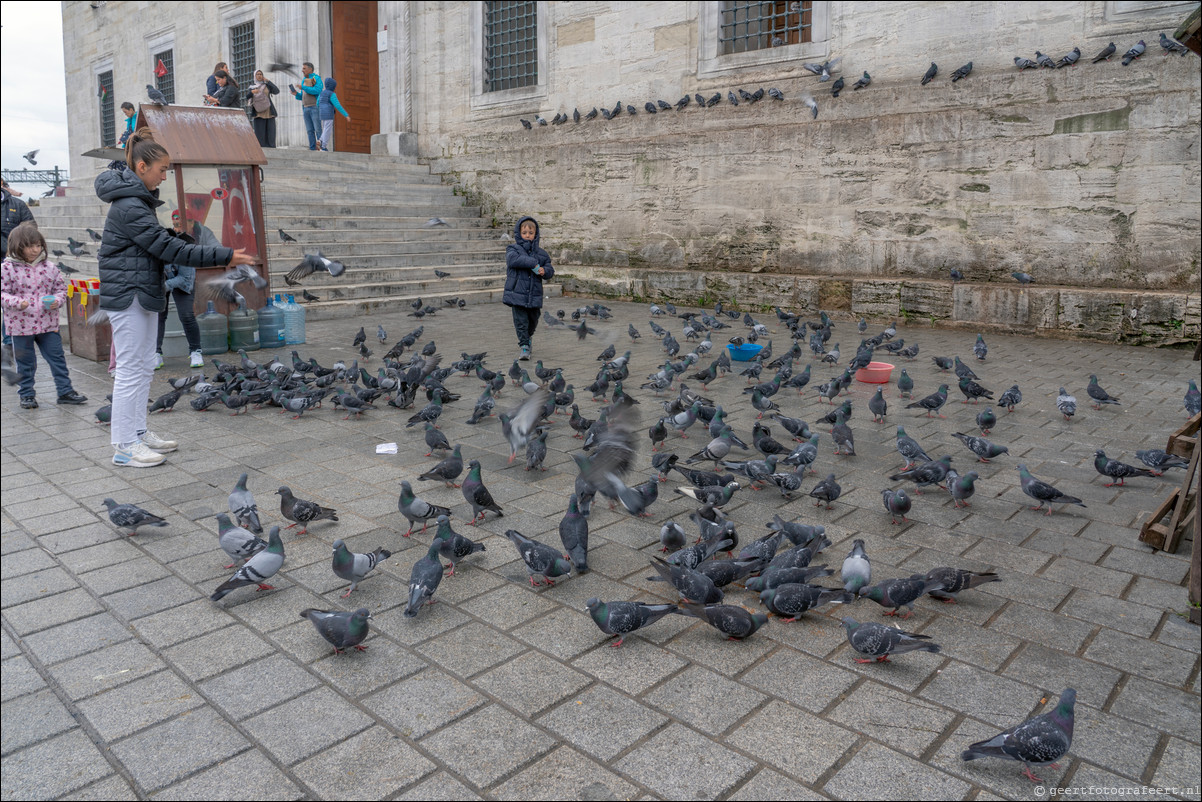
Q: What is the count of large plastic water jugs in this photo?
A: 5